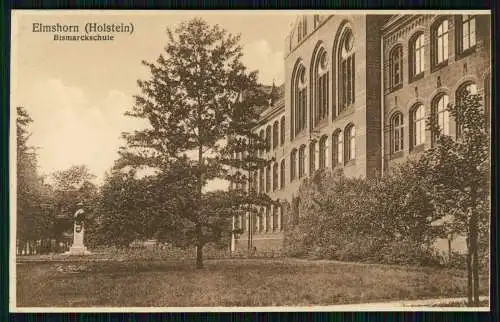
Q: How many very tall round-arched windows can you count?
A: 3